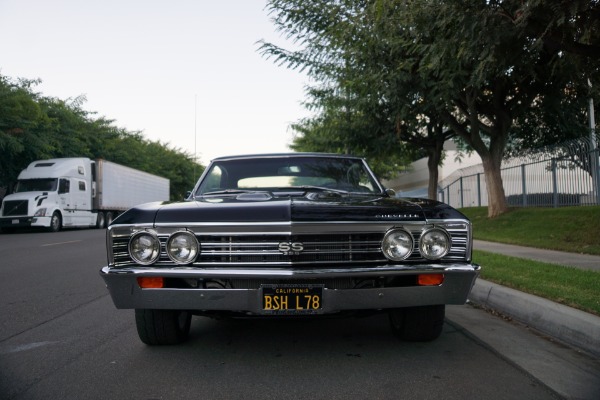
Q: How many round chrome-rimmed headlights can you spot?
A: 4